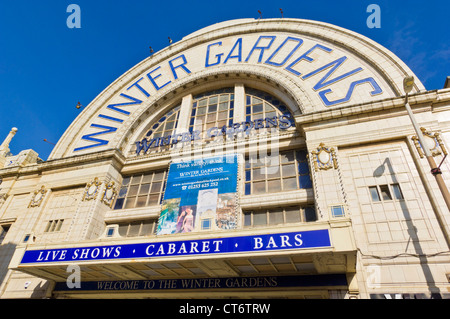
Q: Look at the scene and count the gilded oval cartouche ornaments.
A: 5